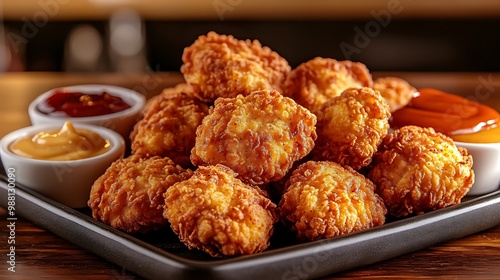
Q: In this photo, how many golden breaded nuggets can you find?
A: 10